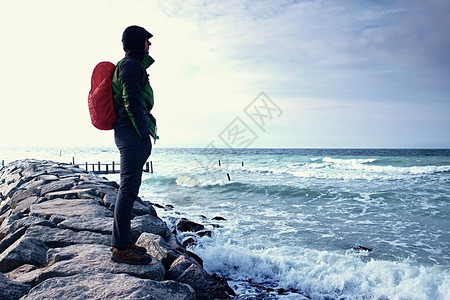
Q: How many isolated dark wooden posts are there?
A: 3